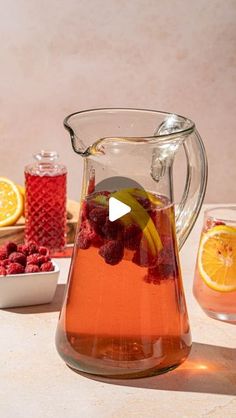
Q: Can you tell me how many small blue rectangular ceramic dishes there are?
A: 0